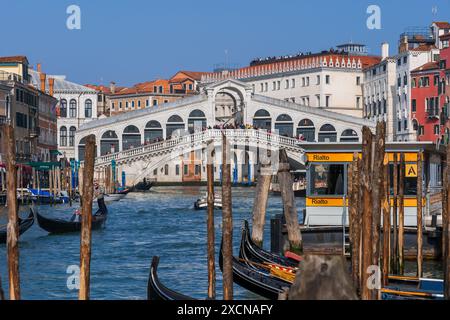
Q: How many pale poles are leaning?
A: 2